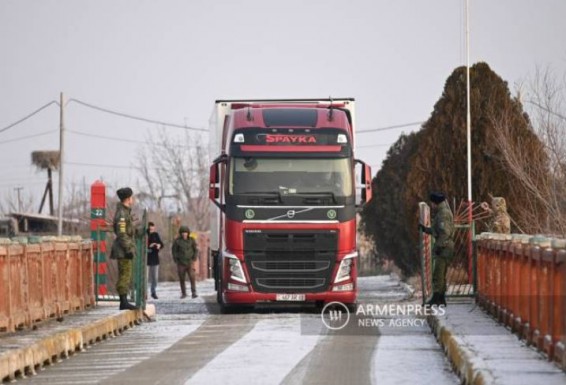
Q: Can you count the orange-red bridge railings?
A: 2